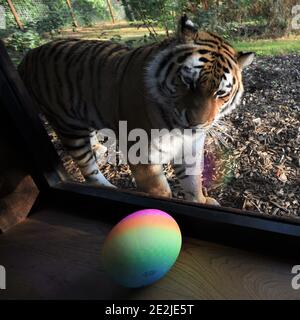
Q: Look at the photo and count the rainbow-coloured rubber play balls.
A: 1